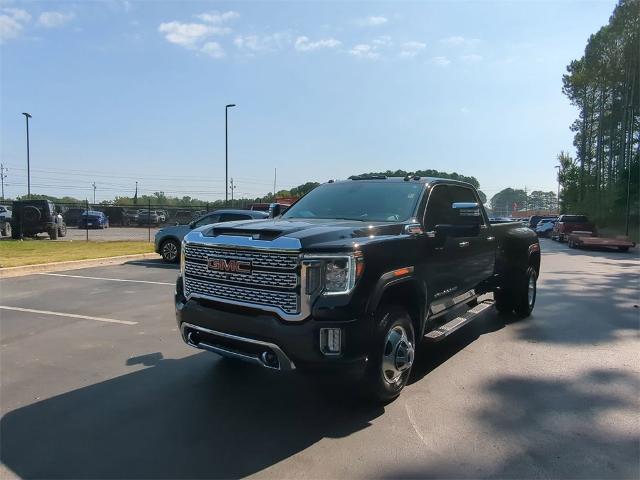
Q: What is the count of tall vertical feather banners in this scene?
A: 0